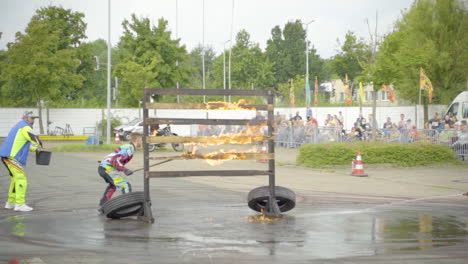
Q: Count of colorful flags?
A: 7